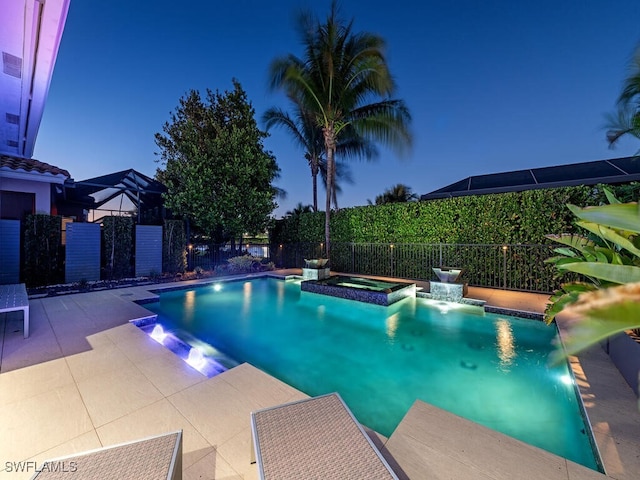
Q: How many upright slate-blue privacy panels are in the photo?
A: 3